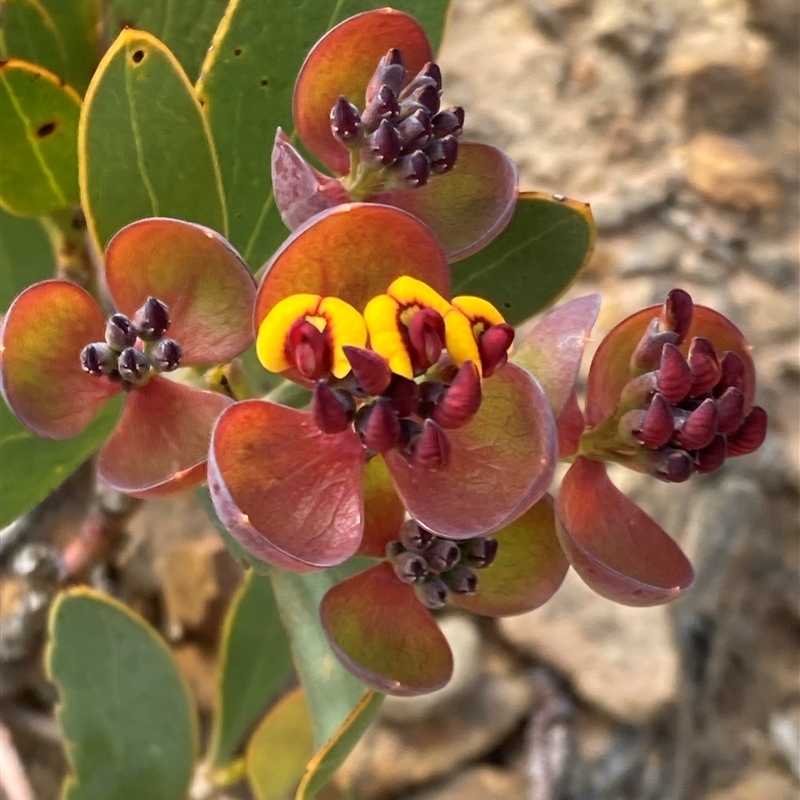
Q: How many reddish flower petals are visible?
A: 15